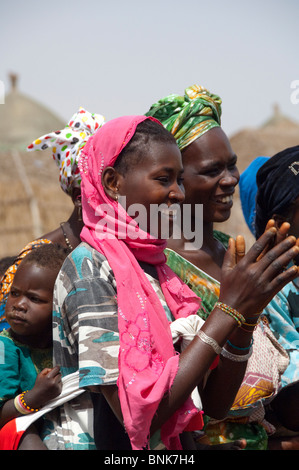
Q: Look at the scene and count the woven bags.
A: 0